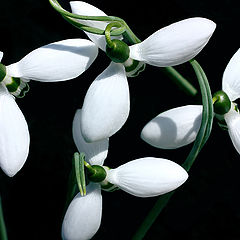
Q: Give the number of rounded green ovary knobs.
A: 4